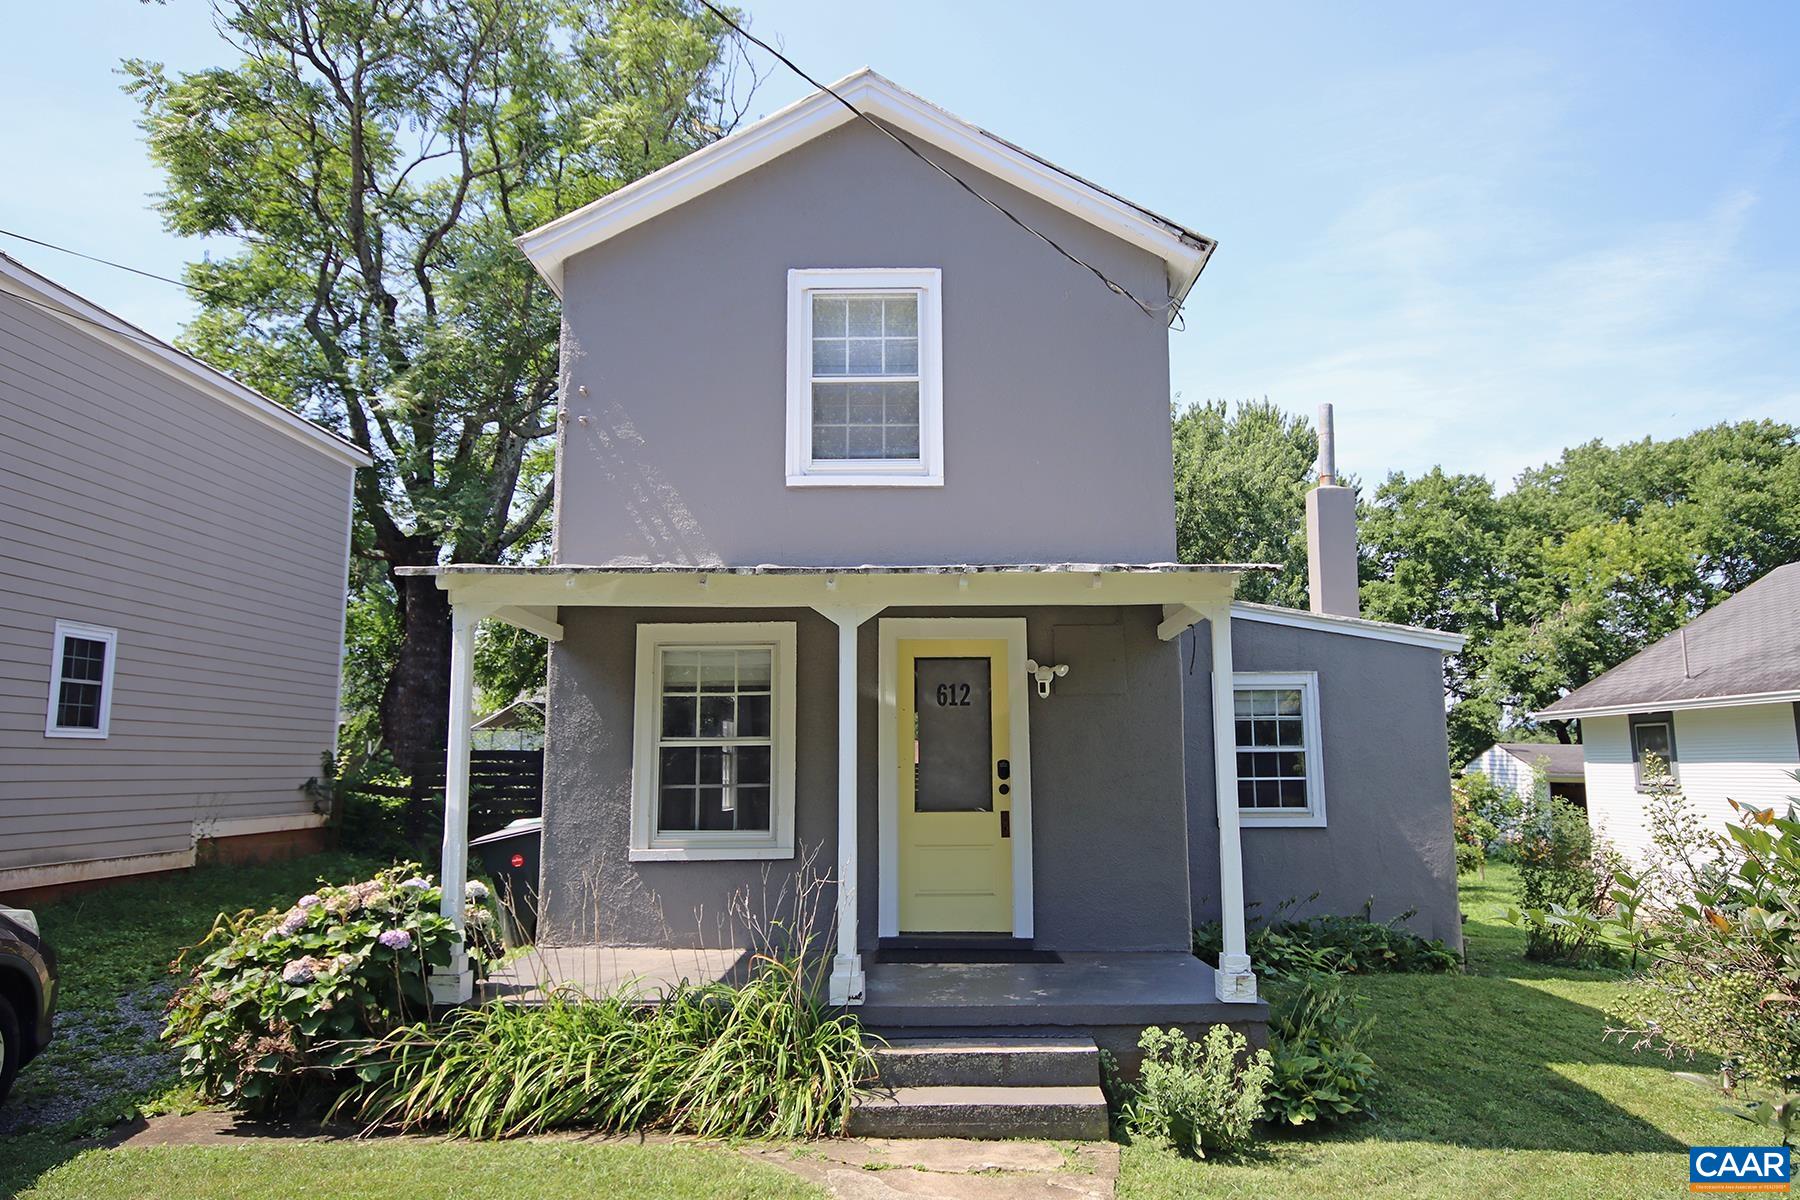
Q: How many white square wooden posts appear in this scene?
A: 3